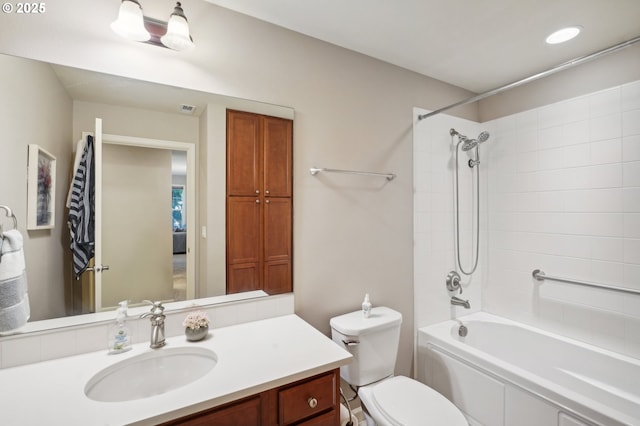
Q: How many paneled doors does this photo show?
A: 4